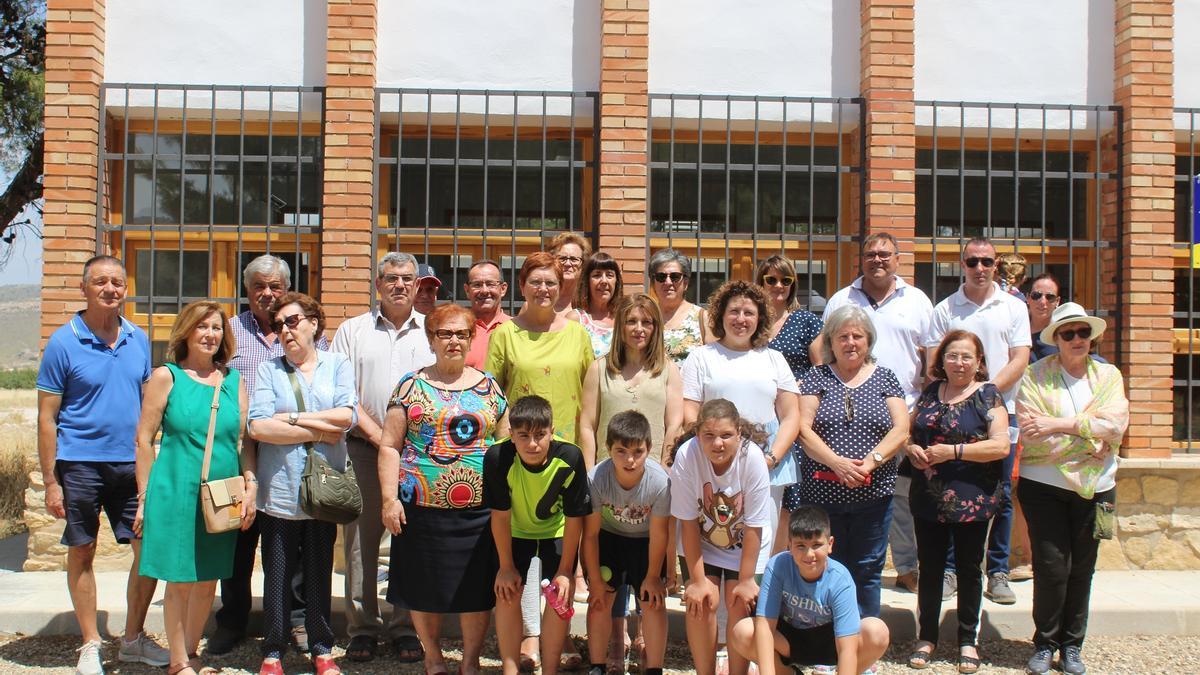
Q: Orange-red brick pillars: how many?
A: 5